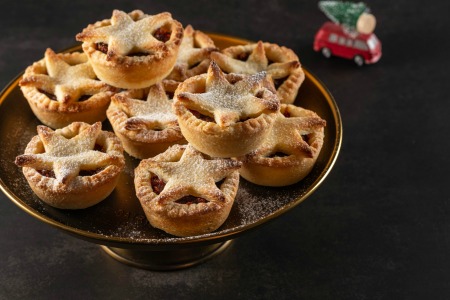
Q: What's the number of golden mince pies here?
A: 9